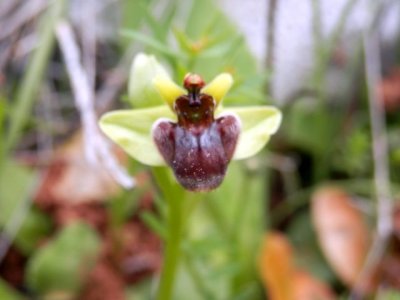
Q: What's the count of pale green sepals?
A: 3